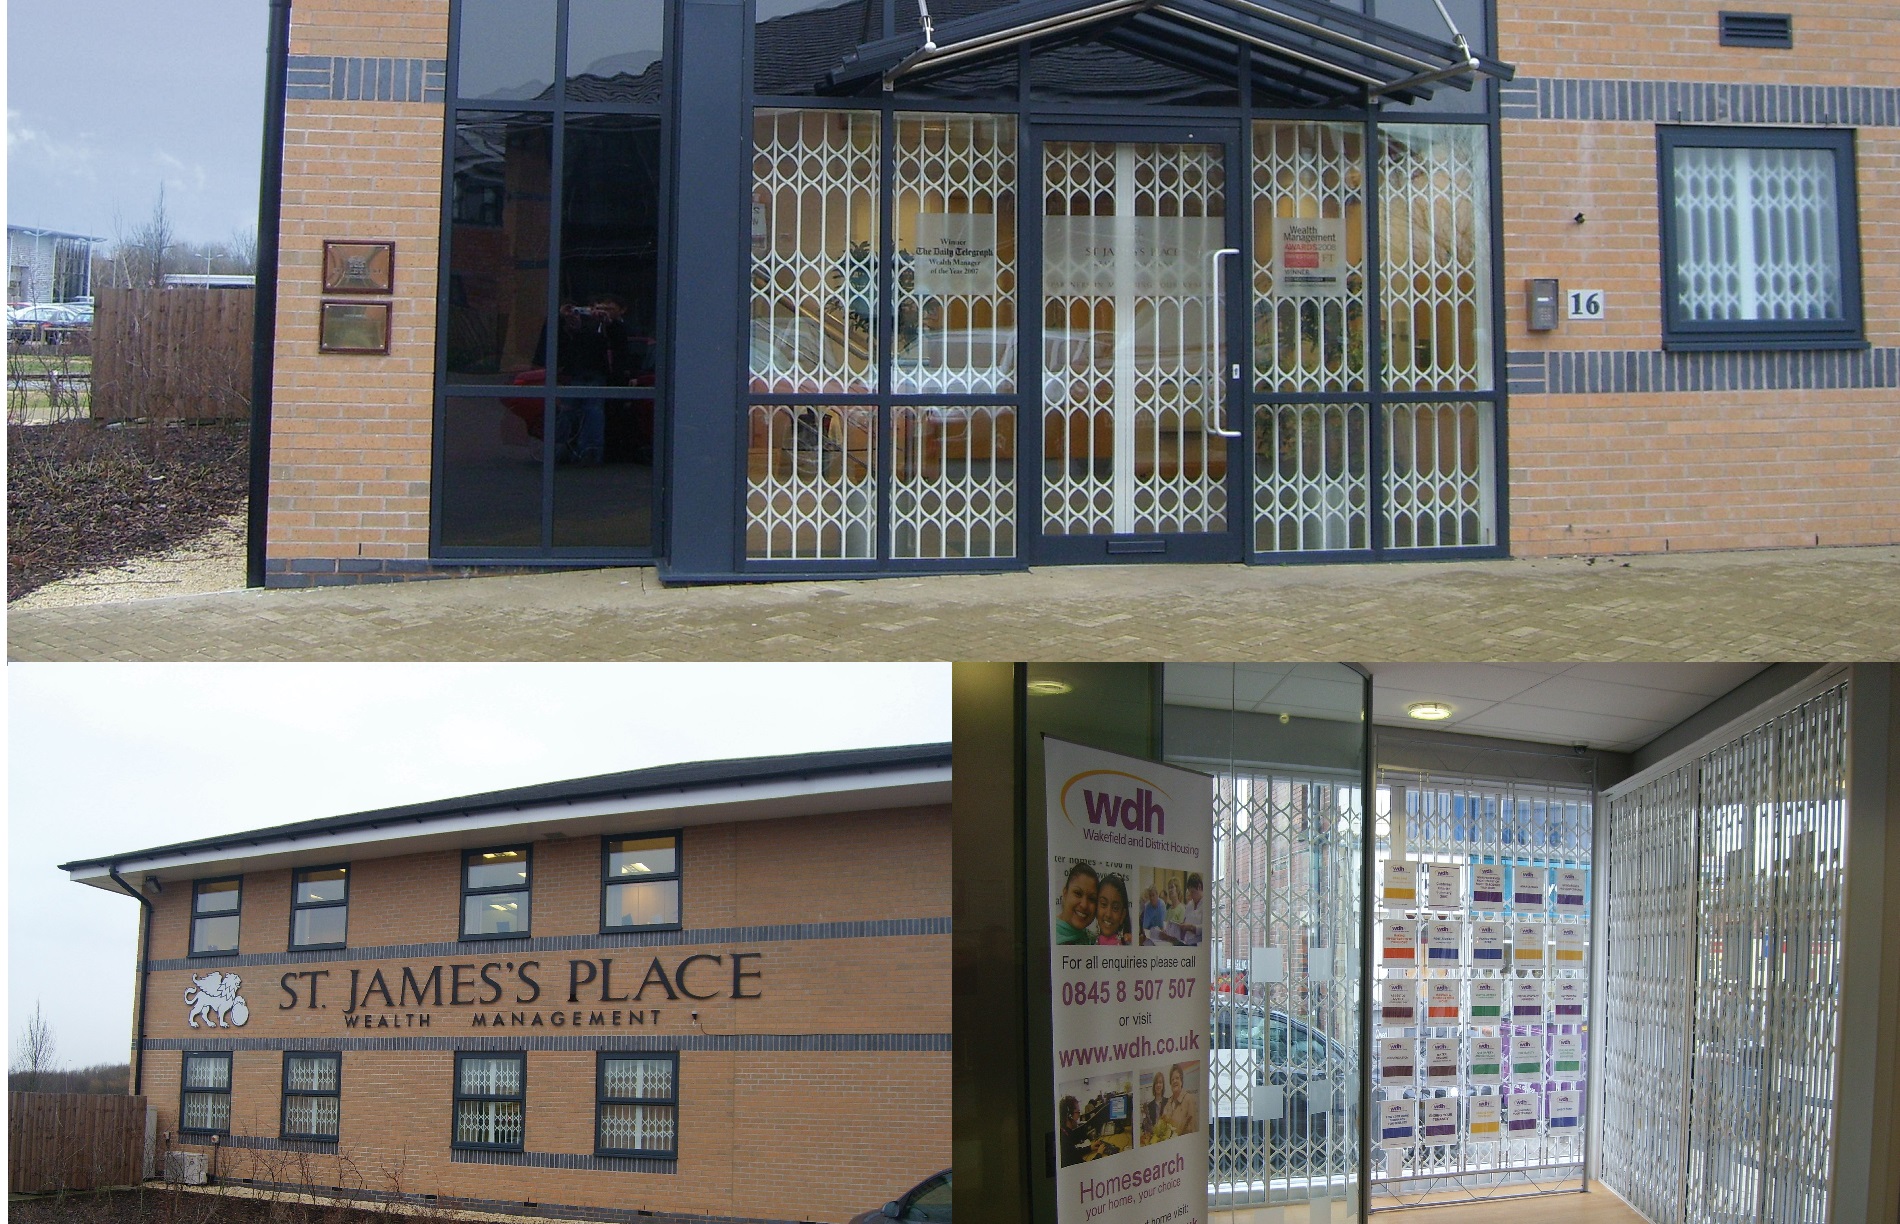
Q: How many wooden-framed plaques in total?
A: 2